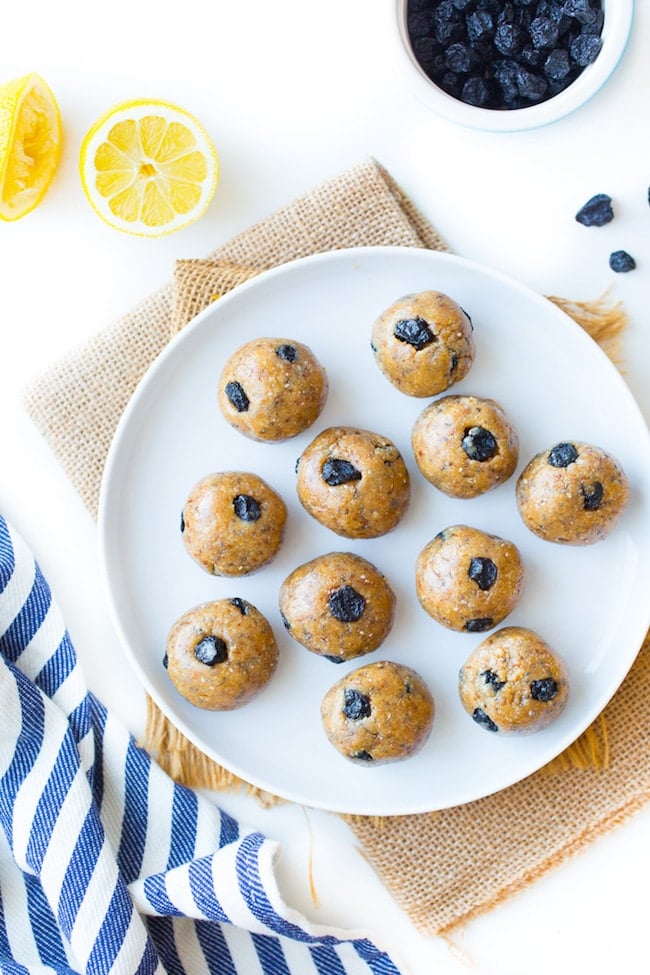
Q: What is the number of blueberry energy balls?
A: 11